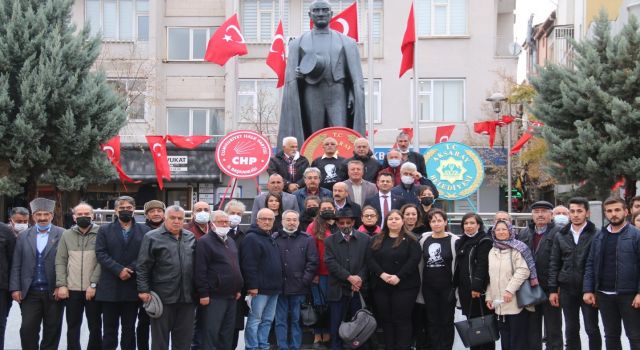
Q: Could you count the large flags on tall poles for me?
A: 4